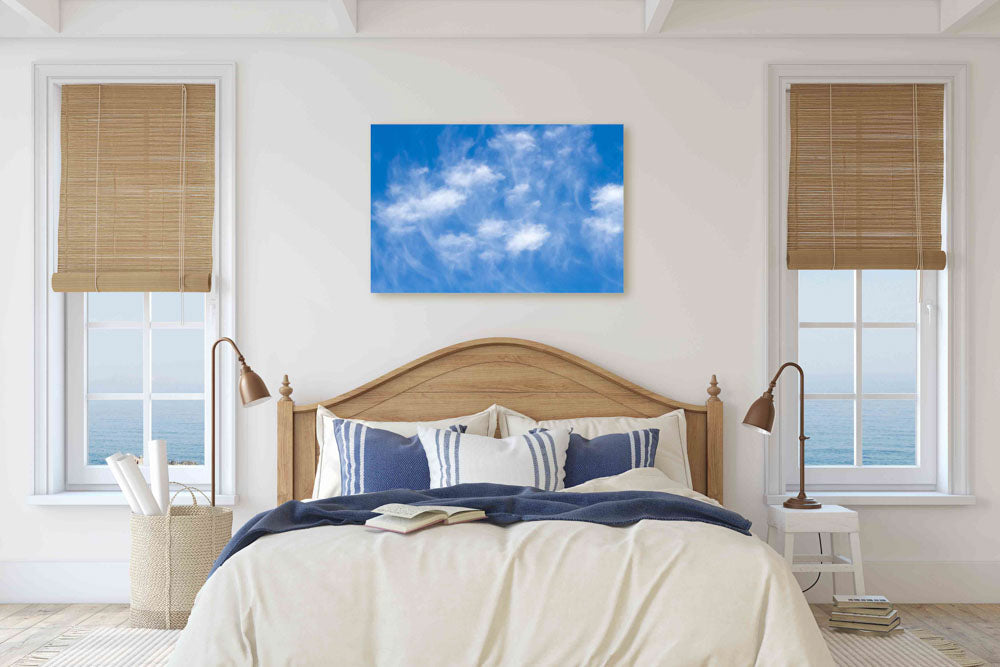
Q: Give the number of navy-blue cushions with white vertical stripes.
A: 2